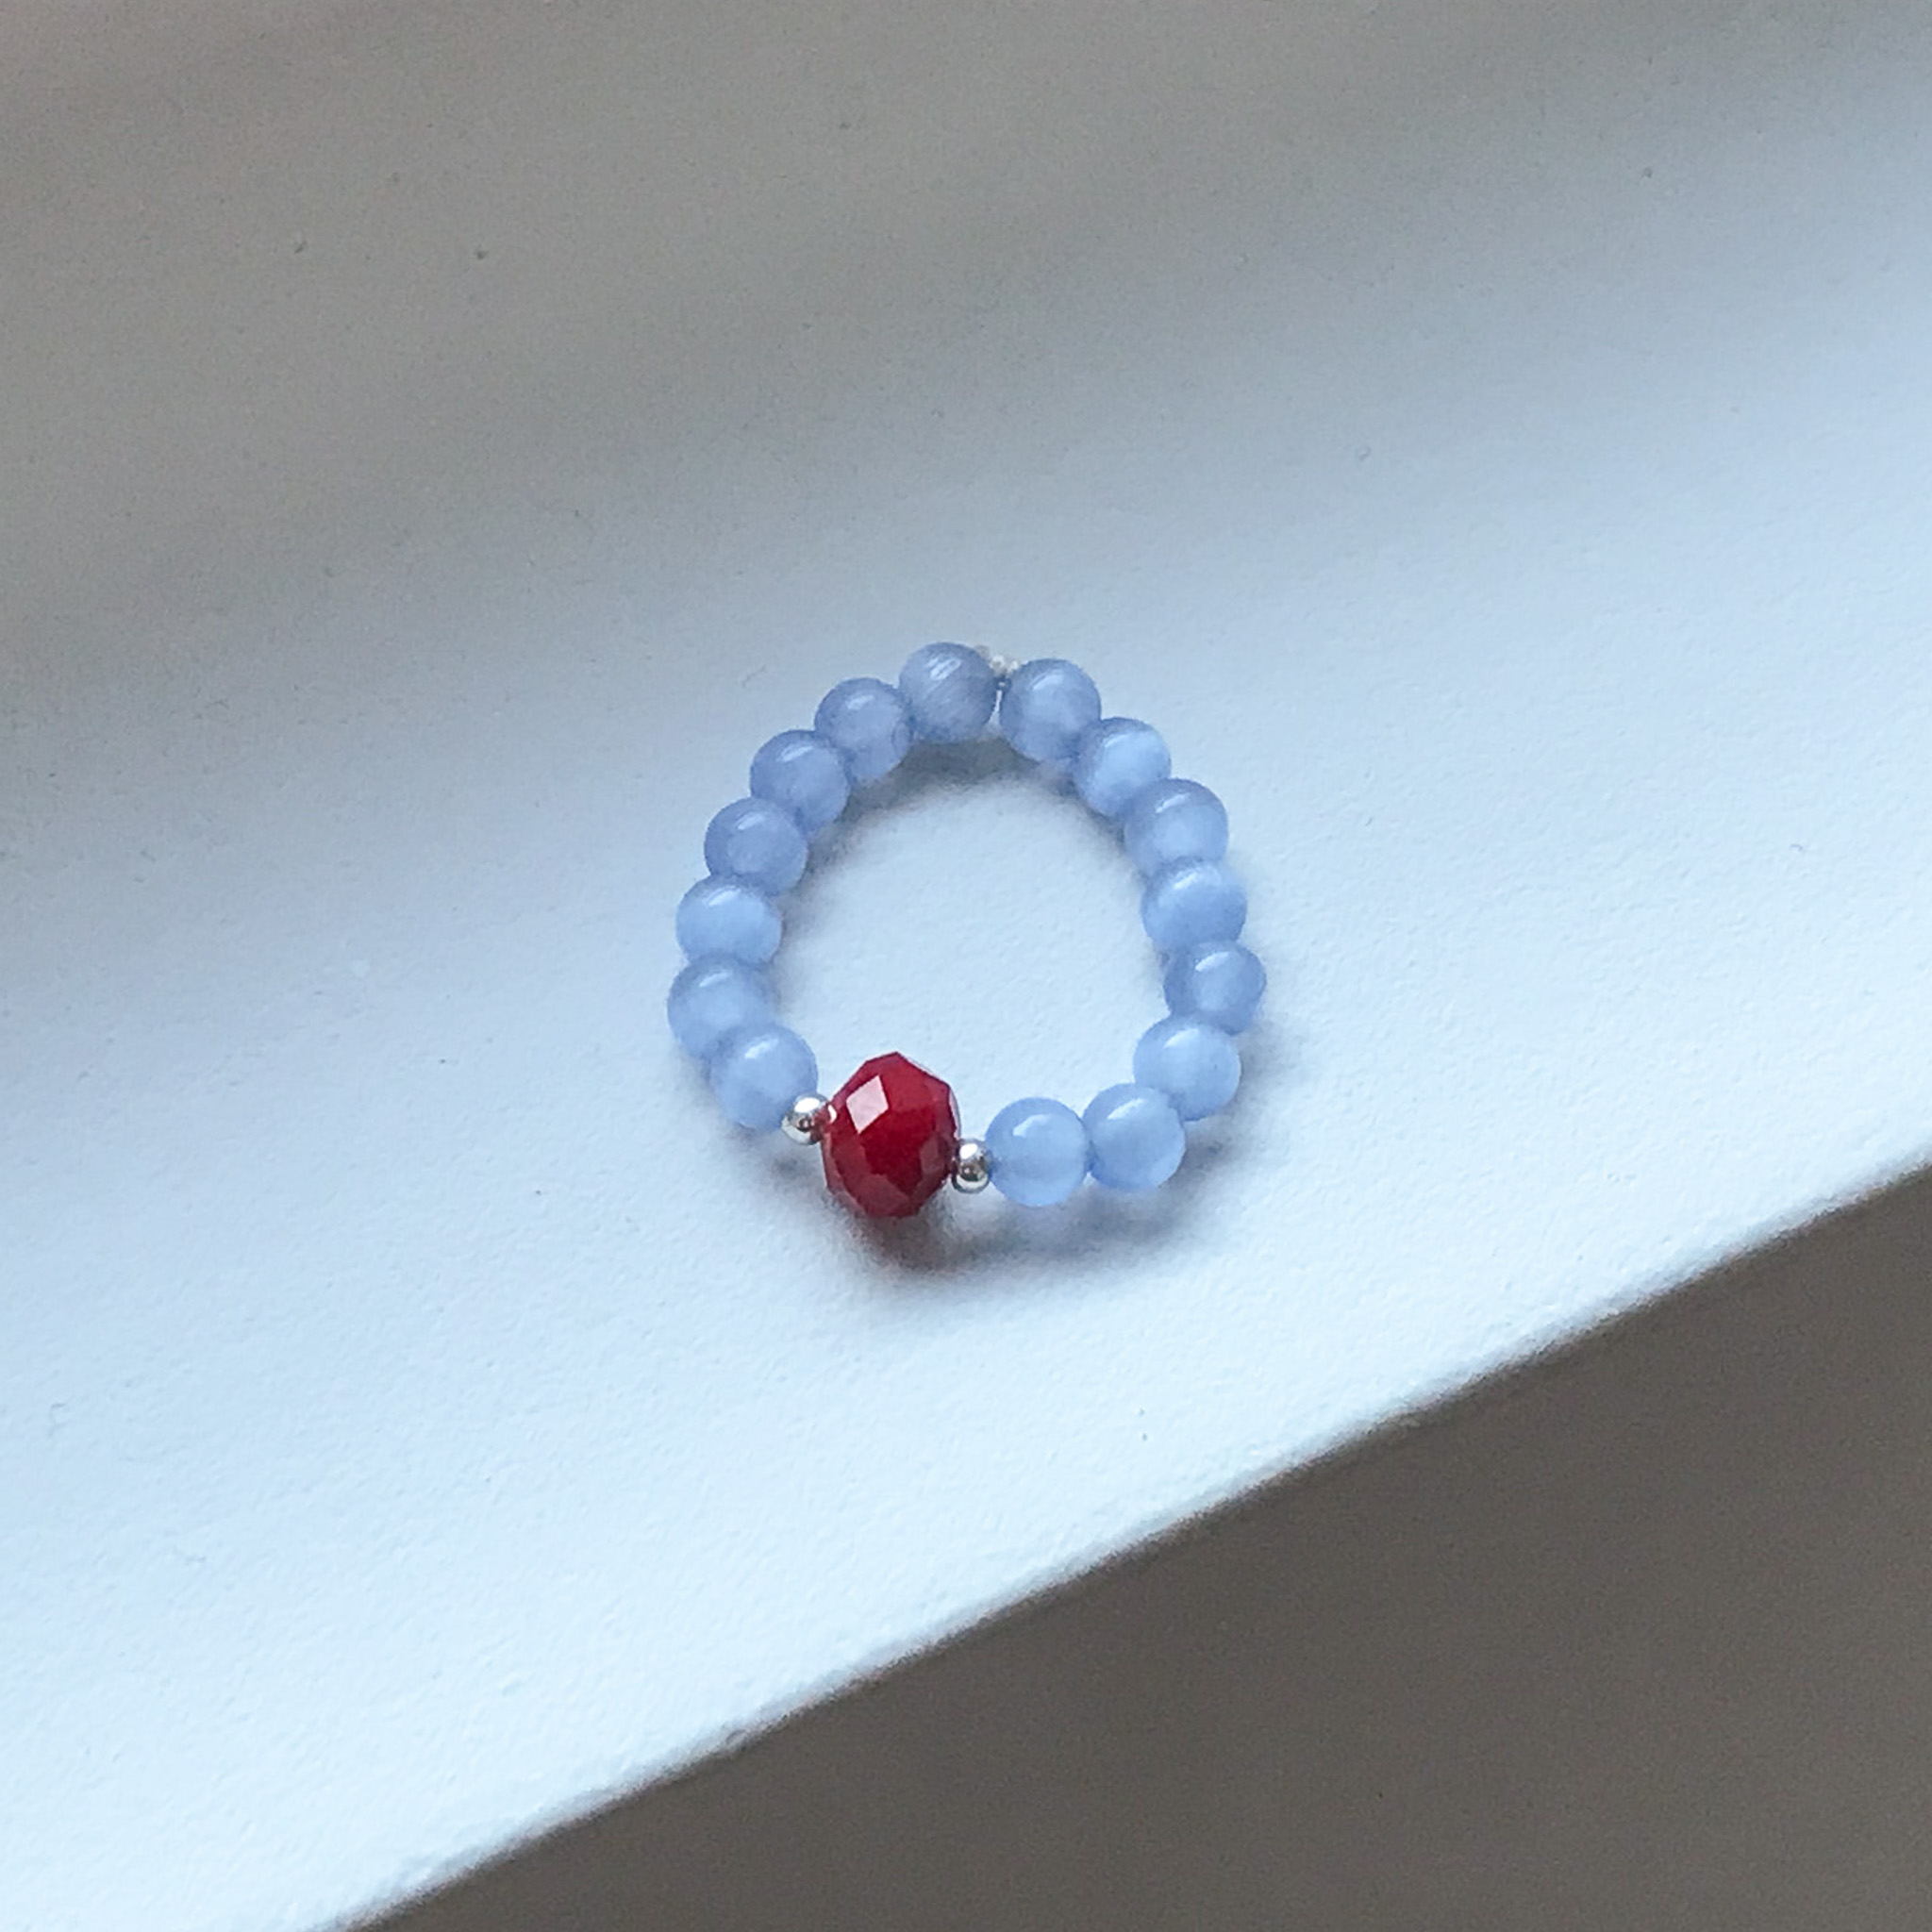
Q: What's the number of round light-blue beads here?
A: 15